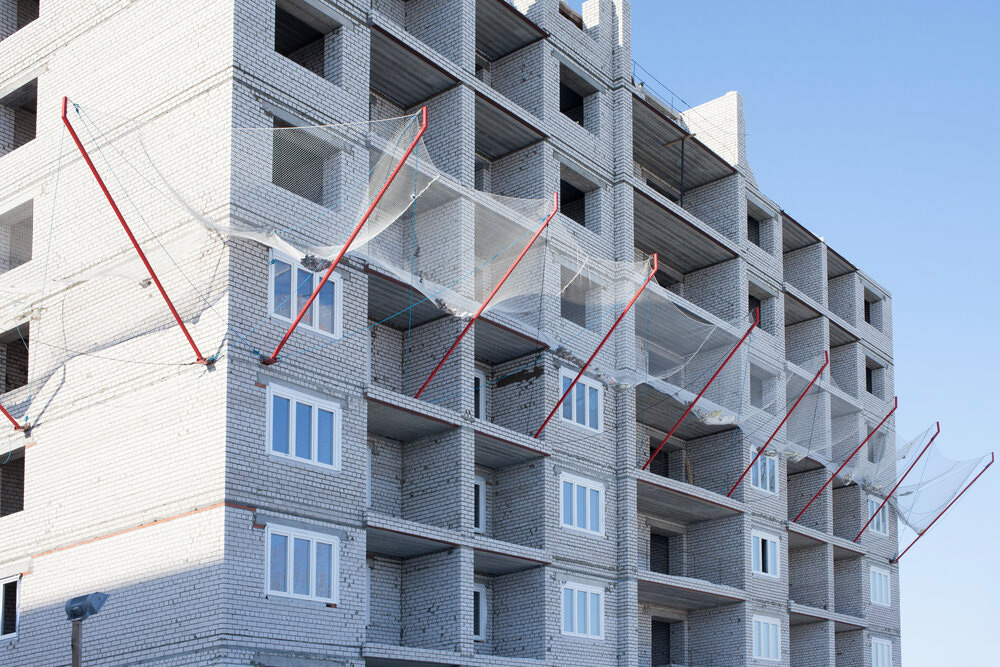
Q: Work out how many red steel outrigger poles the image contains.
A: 10